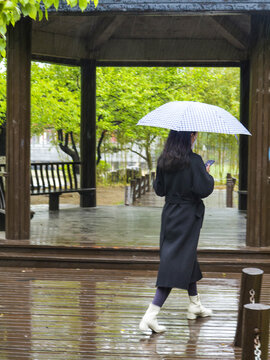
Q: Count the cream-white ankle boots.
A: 2